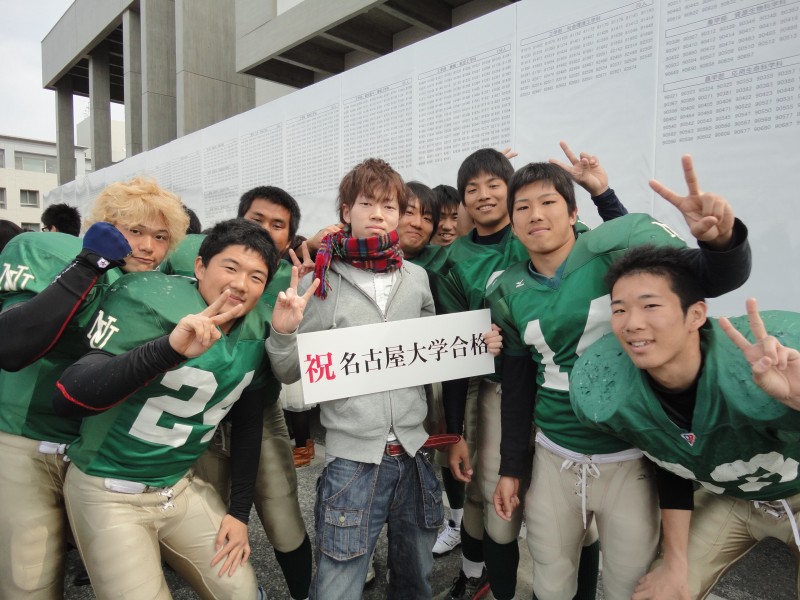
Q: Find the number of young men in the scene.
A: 9